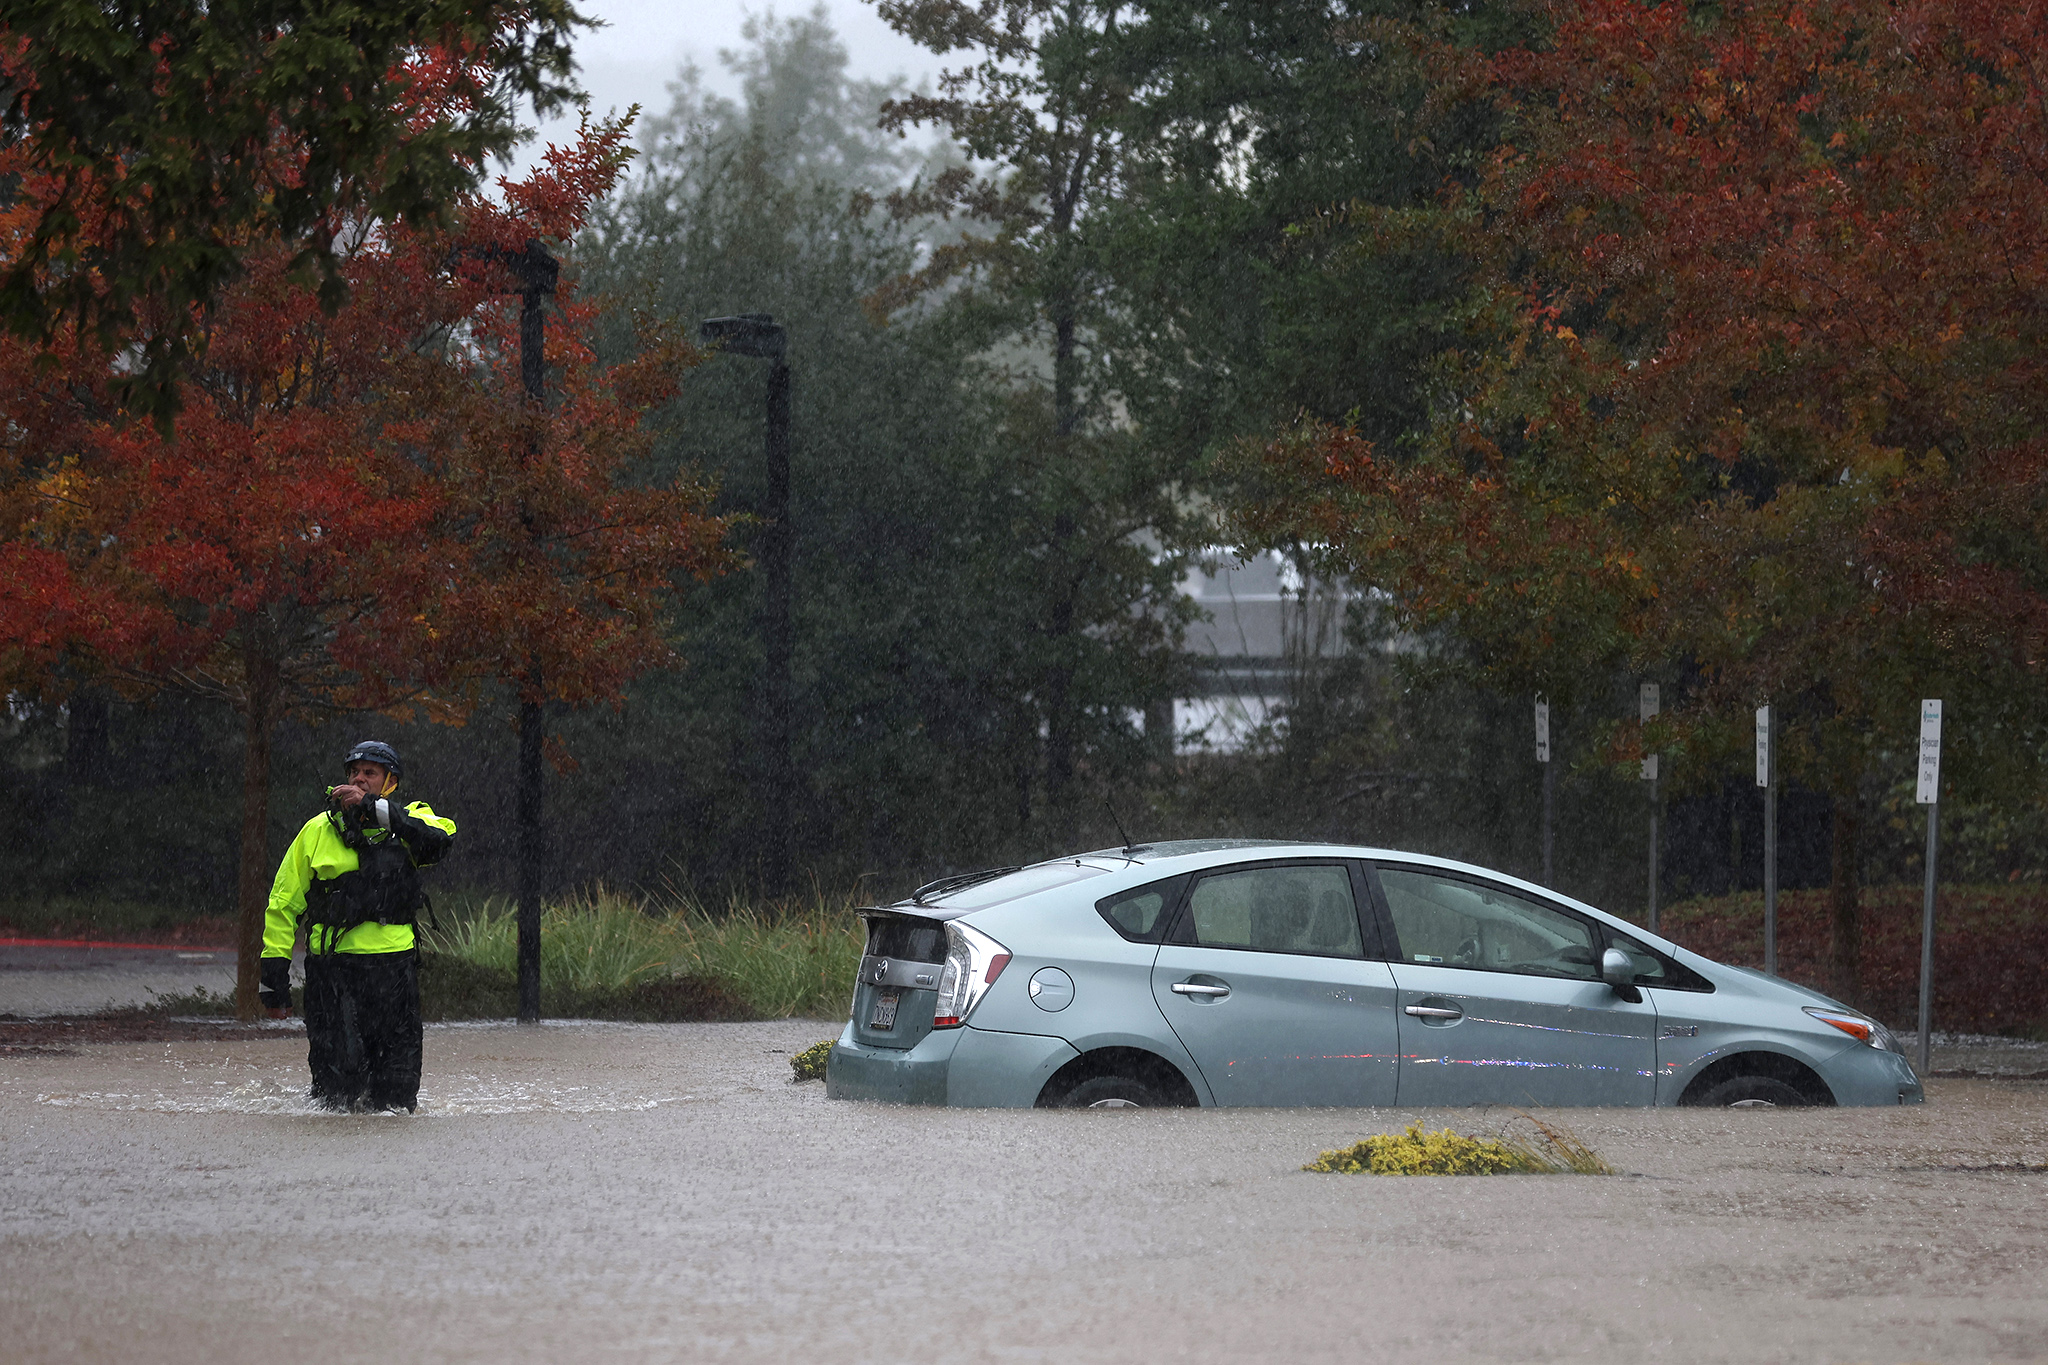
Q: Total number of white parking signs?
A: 4